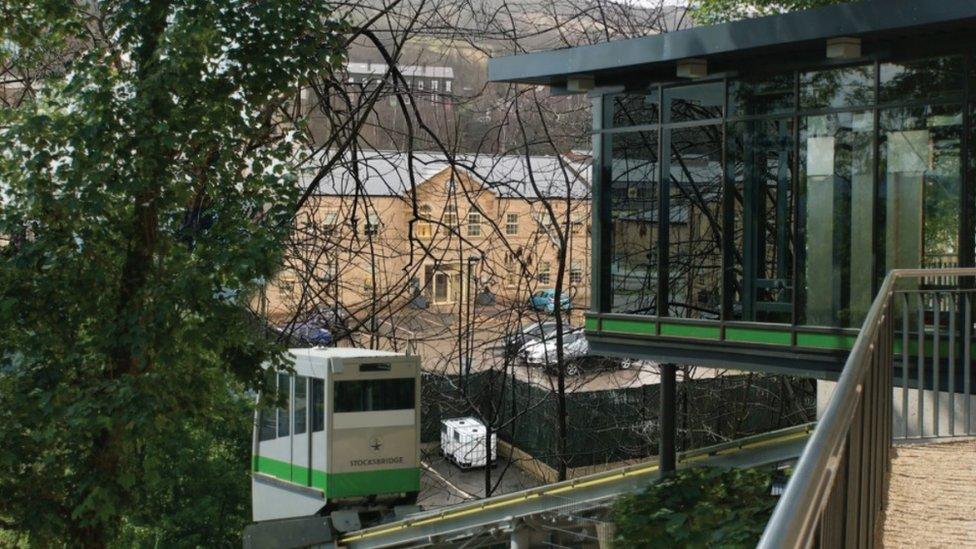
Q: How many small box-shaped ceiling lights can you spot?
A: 3